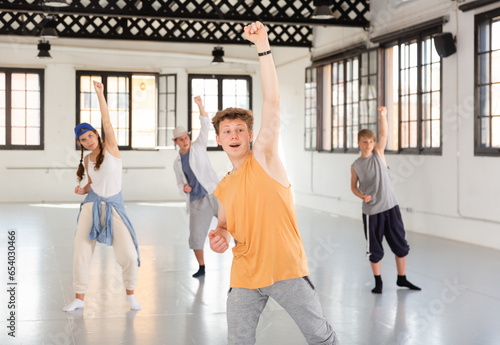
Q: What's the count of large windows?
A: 6